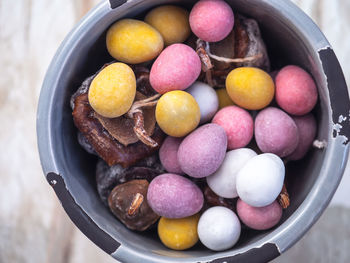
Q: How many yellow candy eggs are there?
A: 7